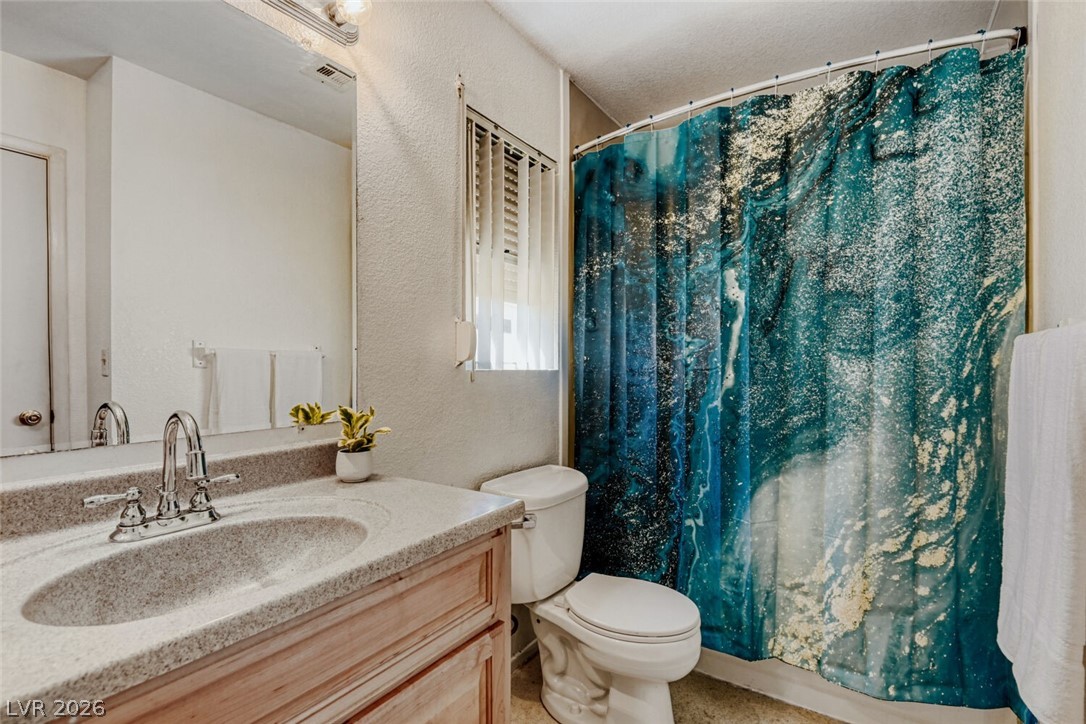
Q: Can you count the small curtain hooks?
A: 12